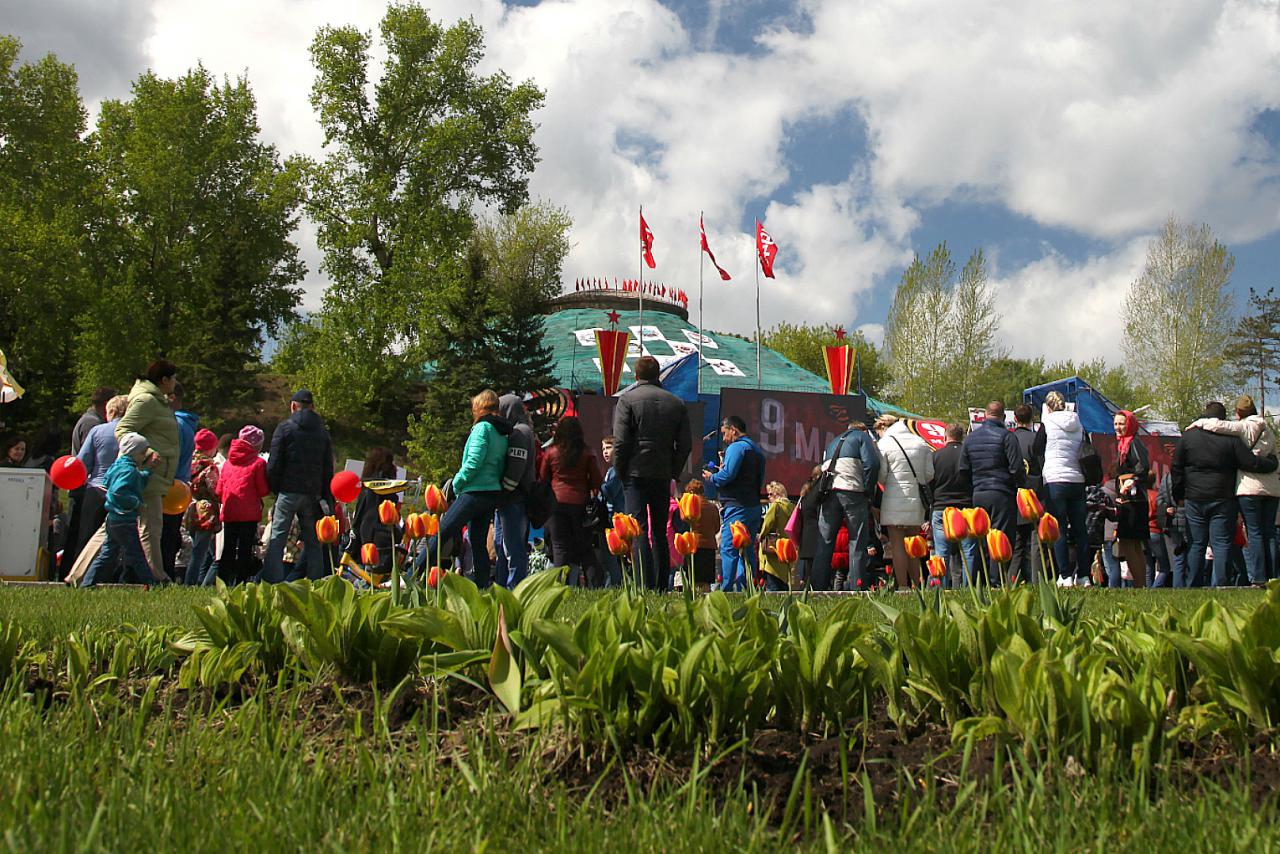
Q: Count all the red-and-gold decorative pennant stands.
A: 2